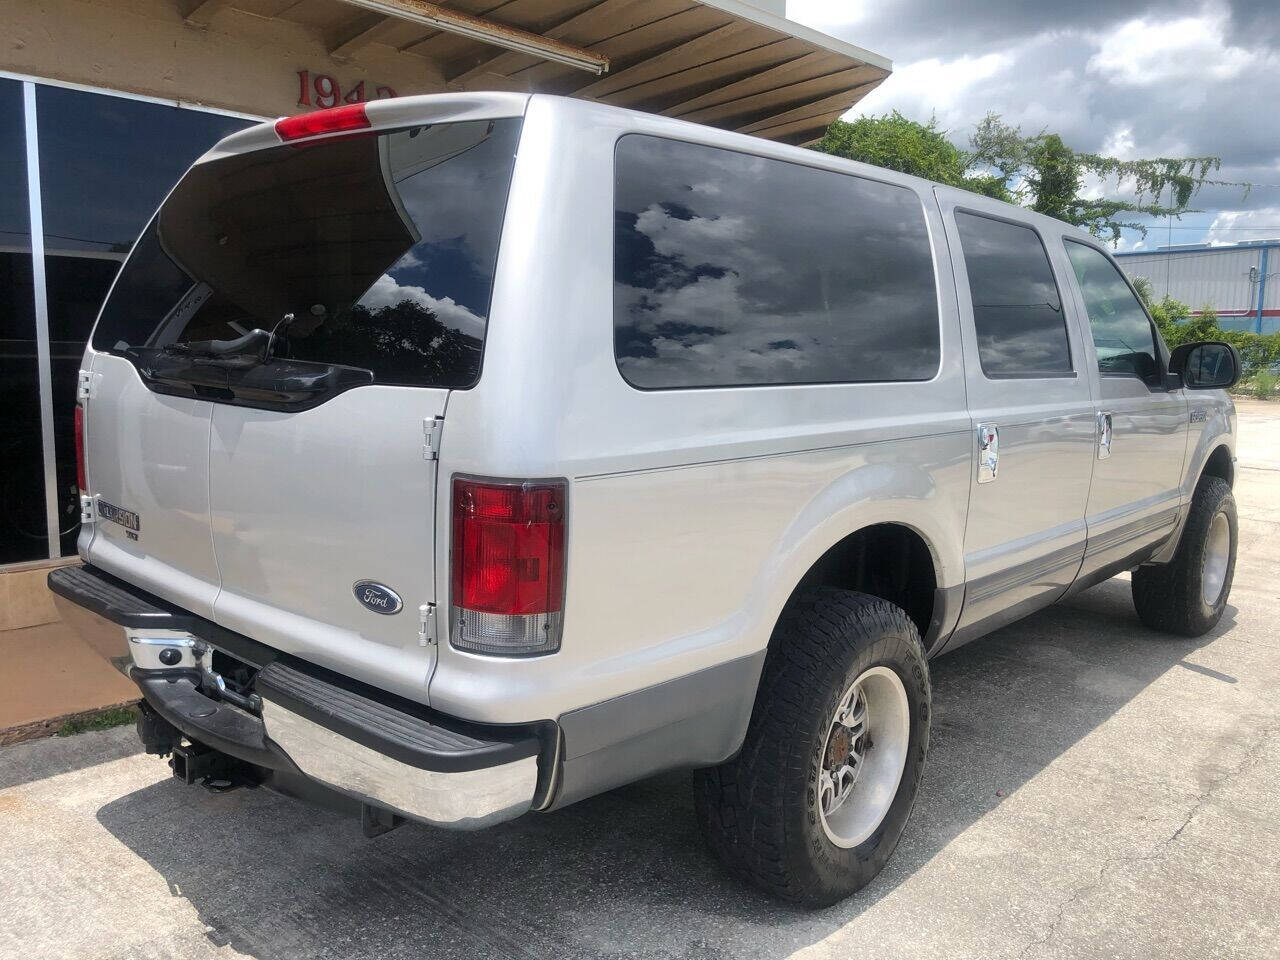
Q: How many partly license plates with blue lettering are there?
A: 0